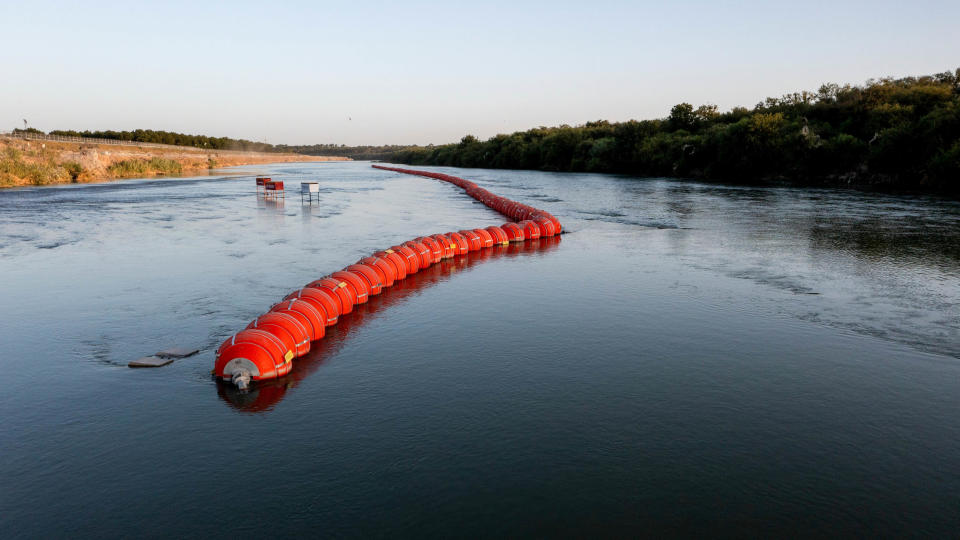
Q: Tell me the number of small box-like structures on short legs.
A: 3